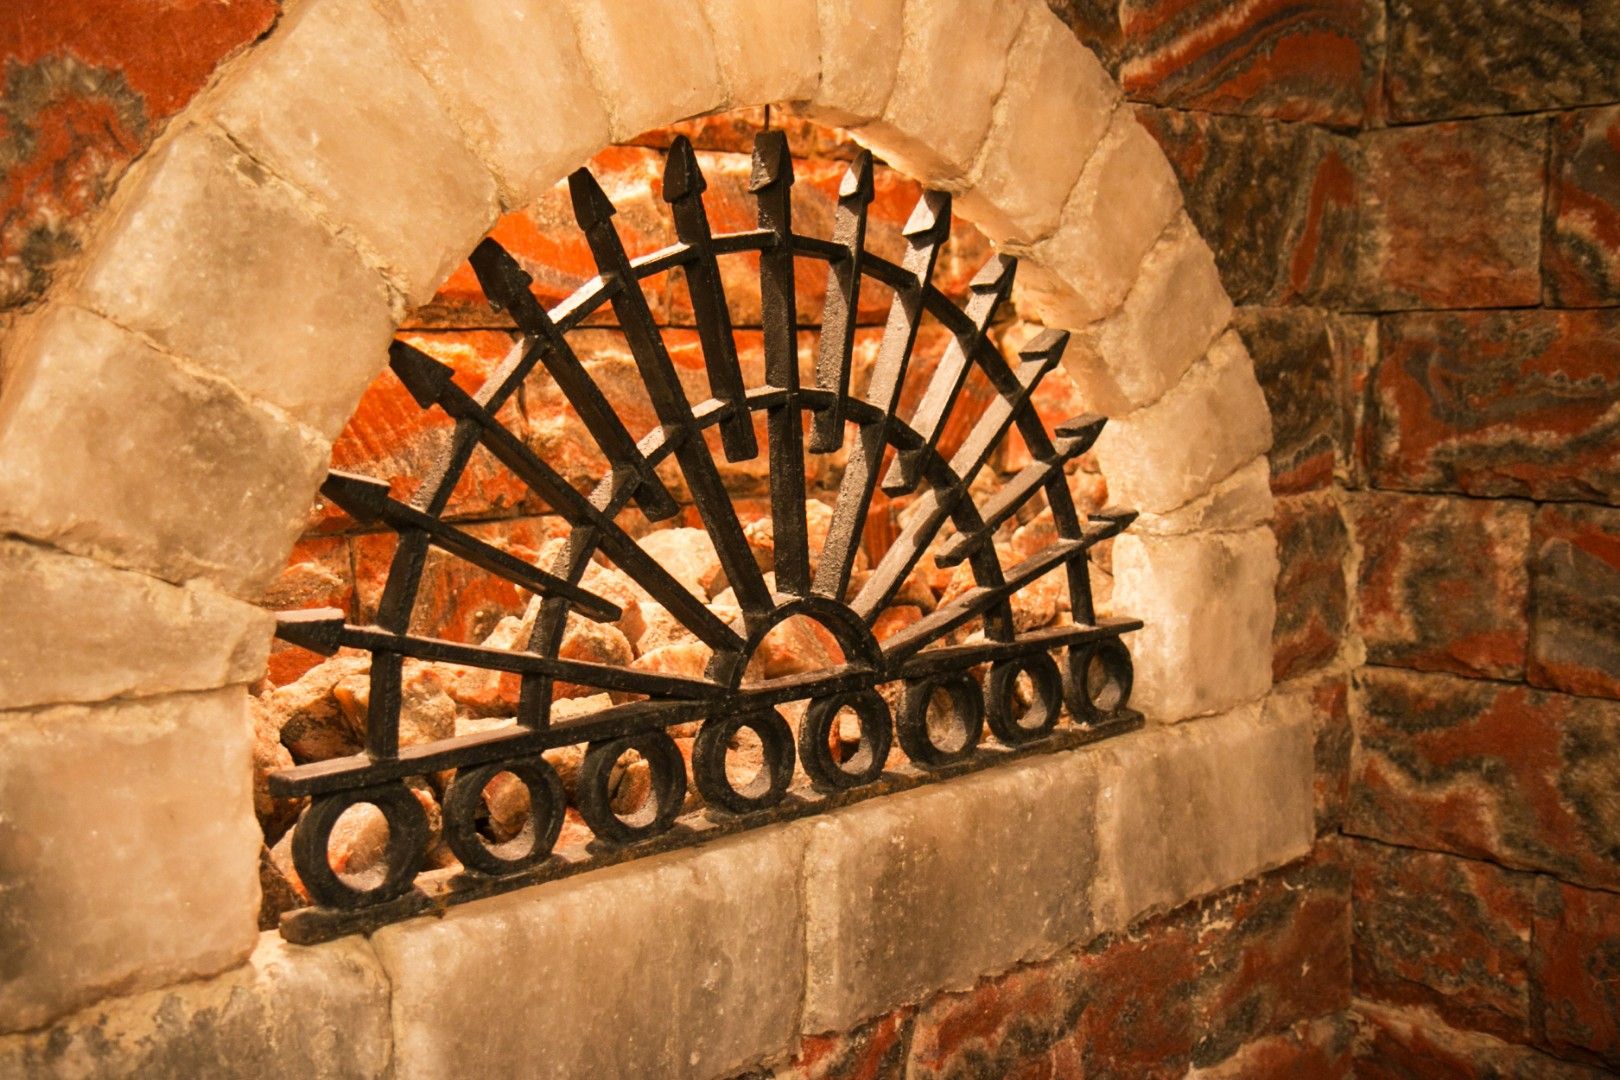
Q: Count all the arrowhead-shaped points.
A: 13